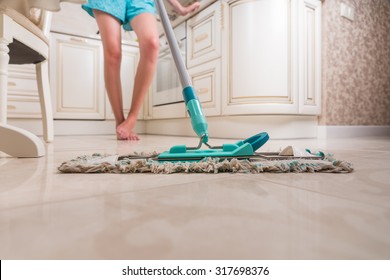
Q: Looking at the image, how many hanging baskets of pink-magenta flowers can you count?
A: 0